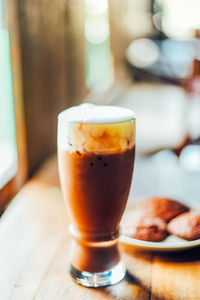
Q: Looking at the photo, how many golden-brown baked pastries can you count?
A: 3